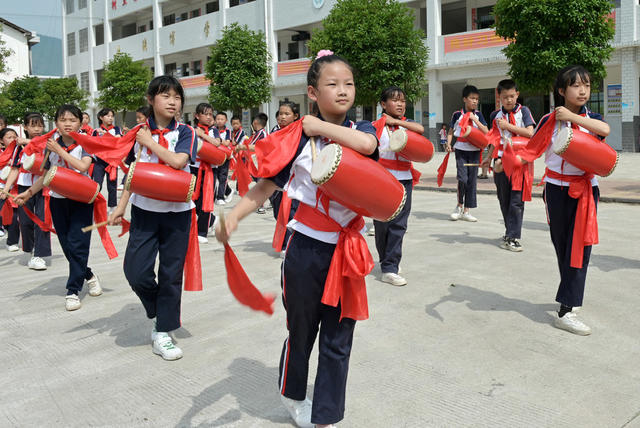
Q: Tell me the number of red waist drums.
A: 11